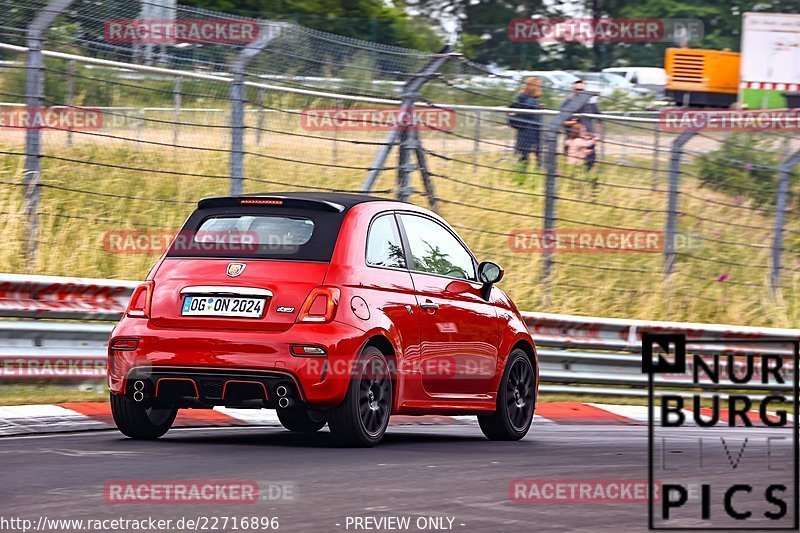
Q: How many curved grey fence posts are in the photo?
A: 6